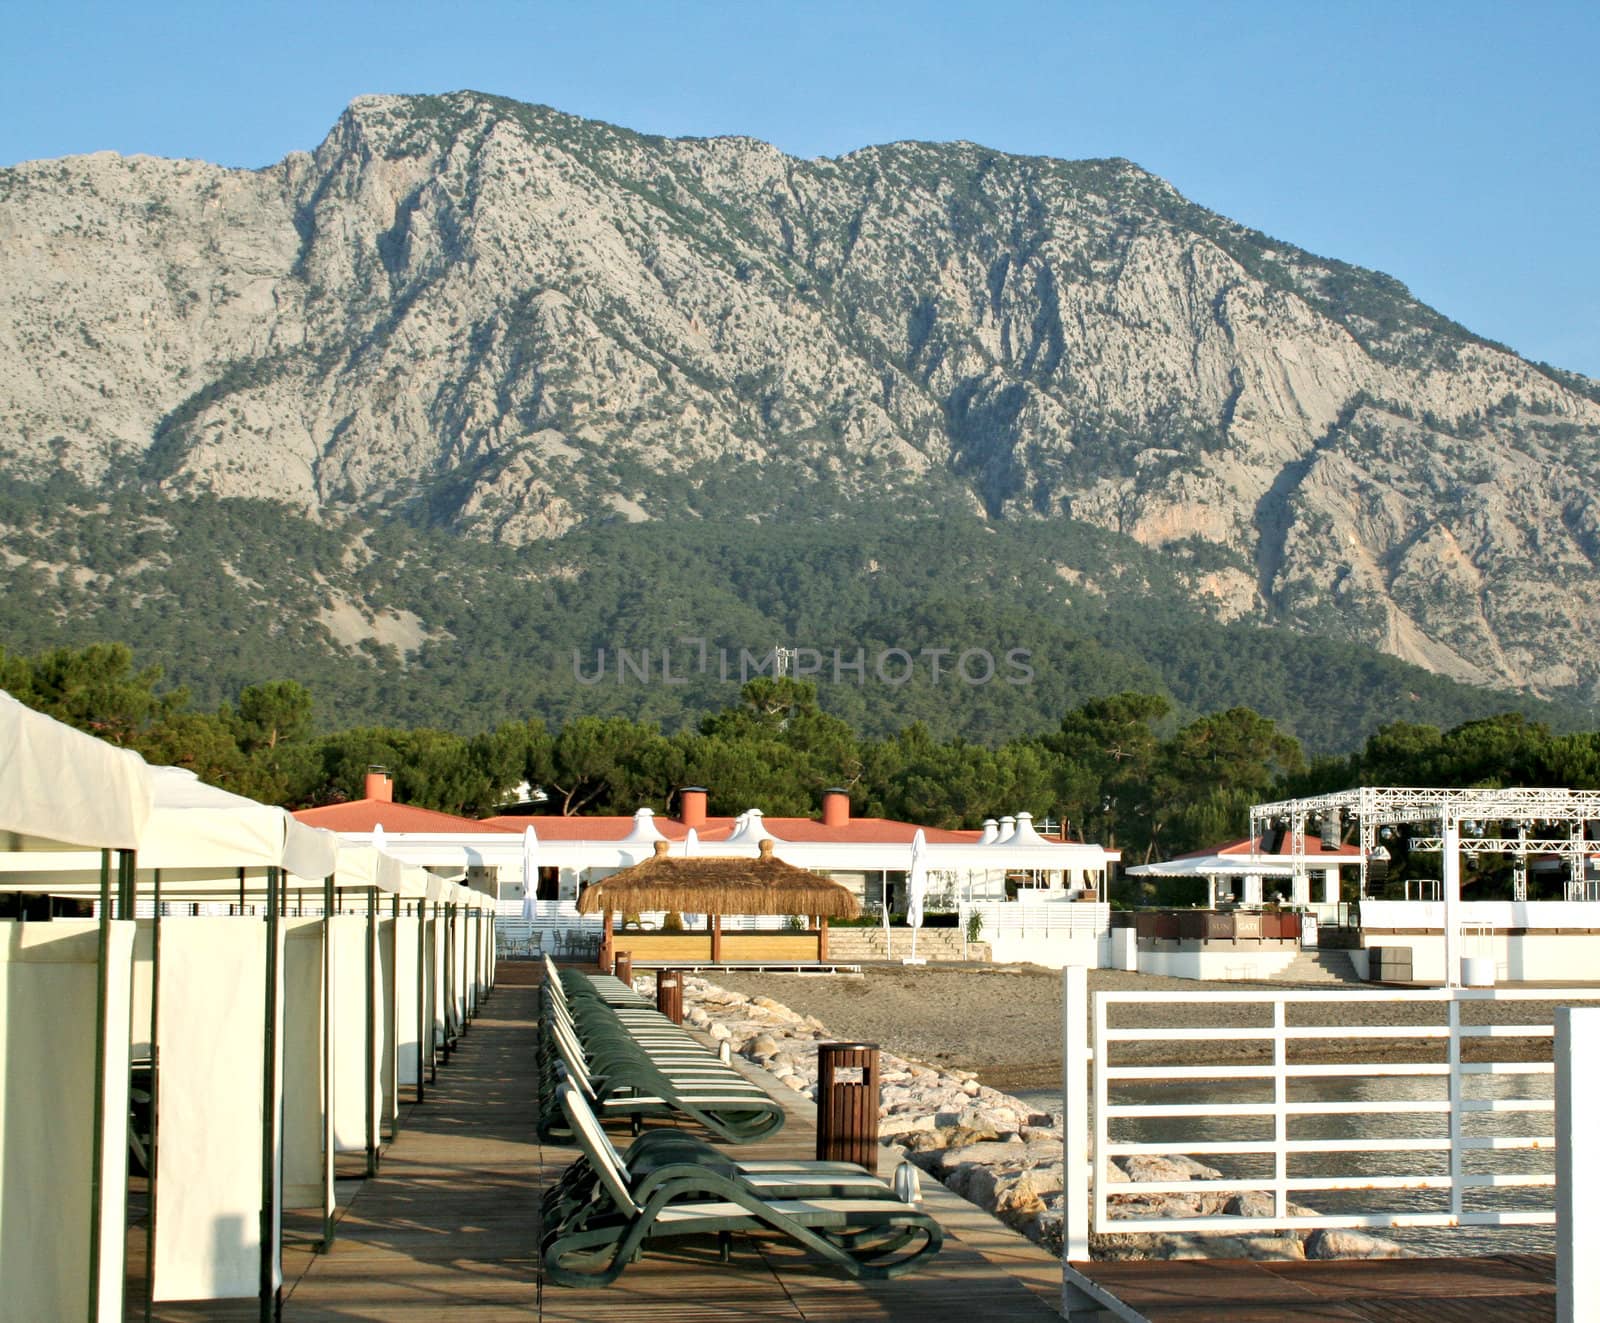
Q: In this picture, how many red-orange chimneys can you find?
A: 3